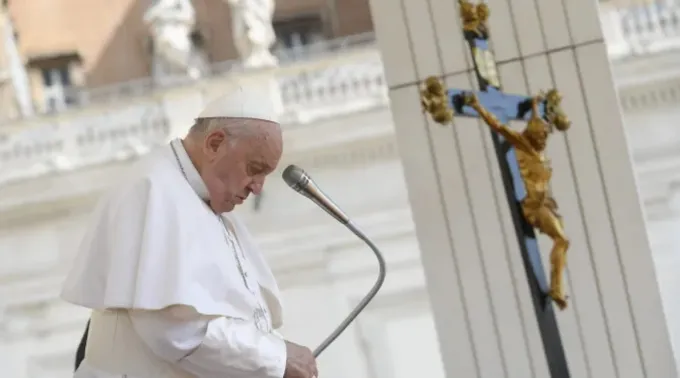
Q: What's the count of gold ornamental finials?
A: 3